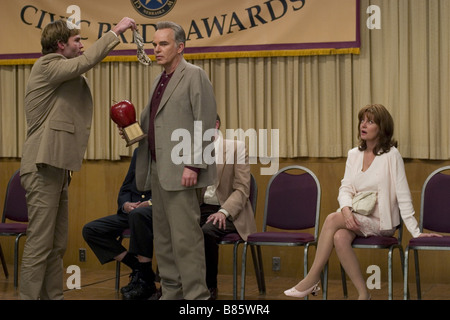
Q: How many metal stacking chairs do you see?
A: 6